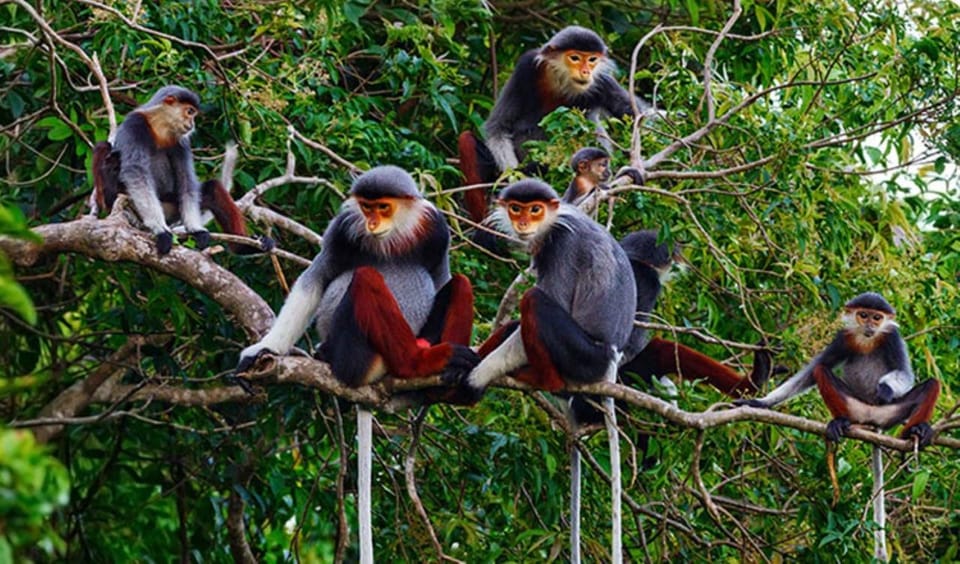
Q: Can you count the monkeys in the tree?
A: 7